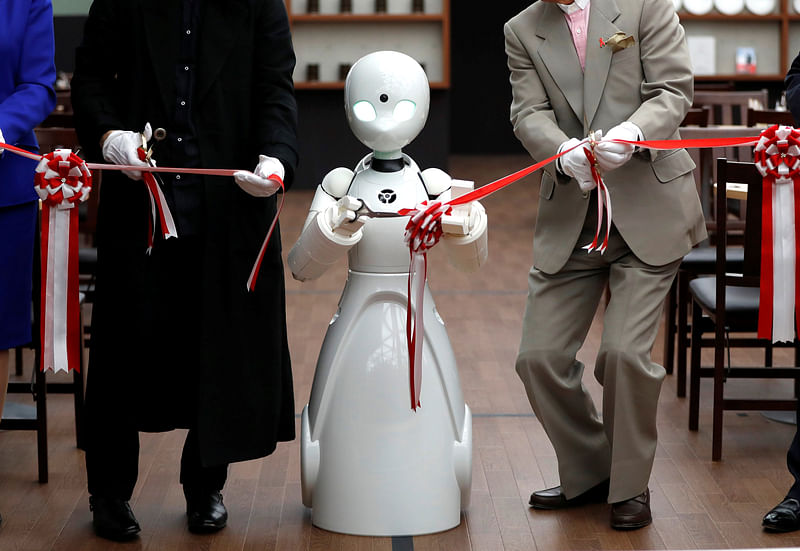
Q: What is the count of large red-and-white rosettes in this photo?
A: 3